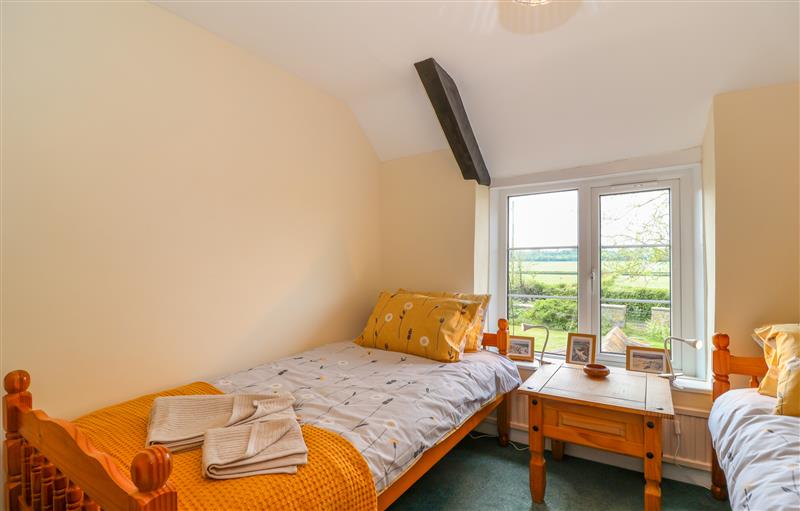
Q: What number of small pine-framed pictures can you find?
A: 3